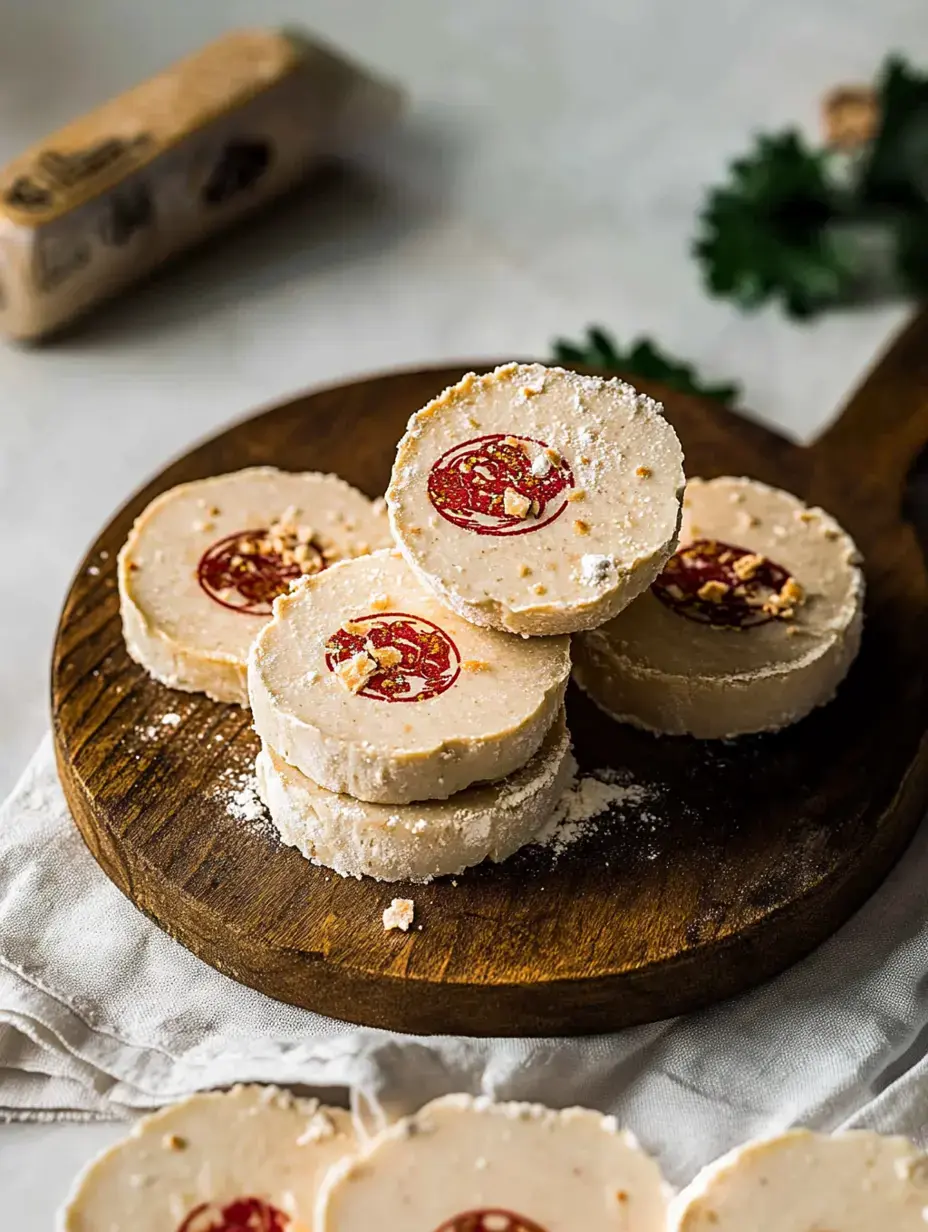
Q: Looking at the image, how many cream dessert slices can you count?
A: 8